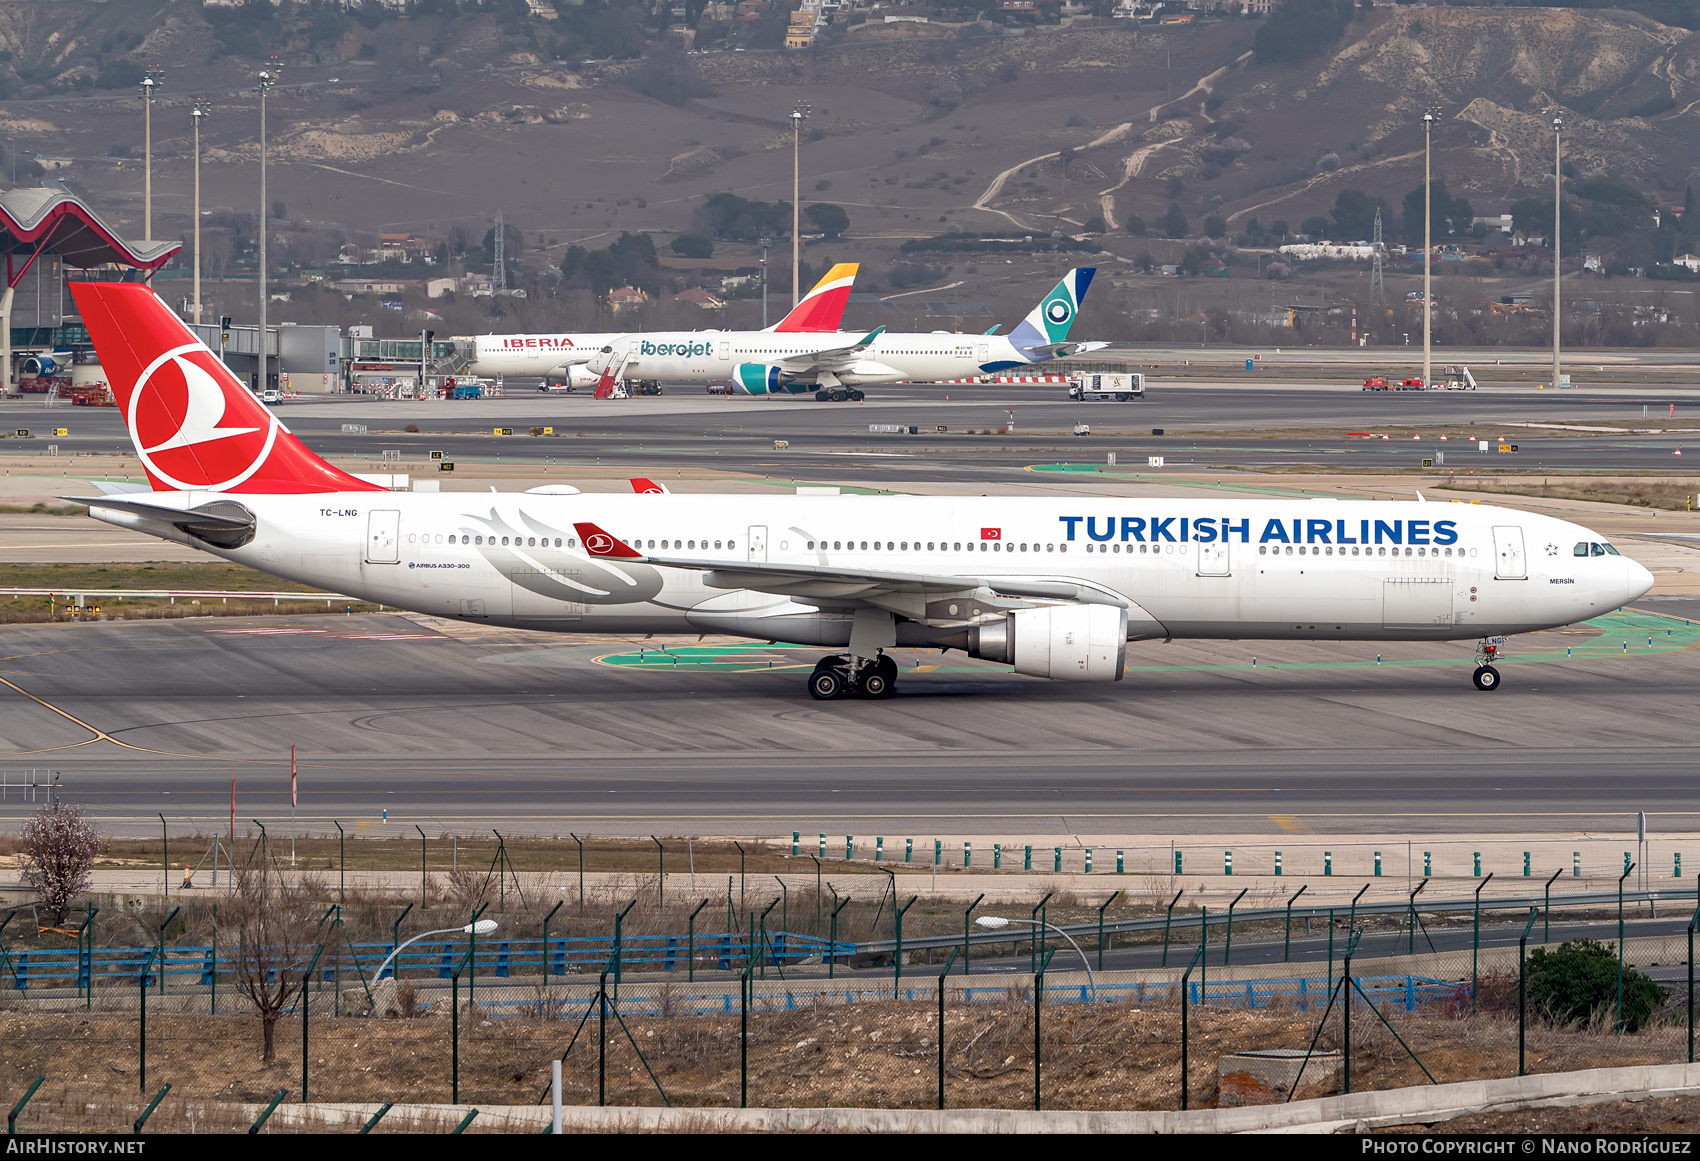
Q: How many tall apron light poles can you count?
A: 6